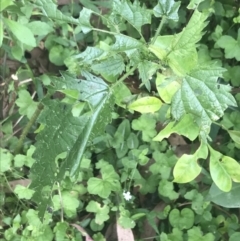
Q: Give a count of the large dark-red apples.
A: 0